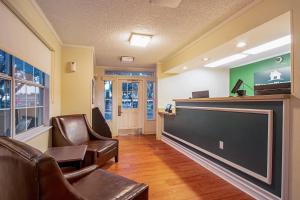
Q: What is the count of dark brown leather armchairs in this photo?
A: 2